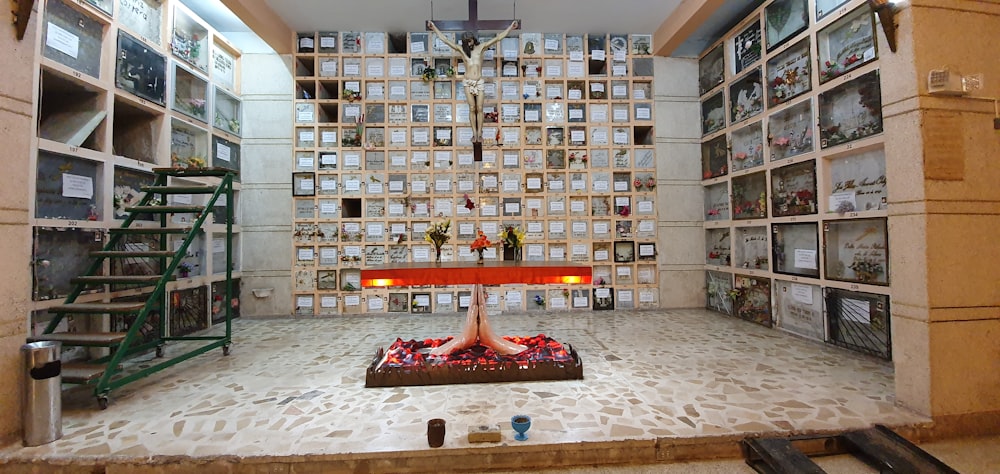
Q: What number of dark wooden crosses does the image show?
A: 1